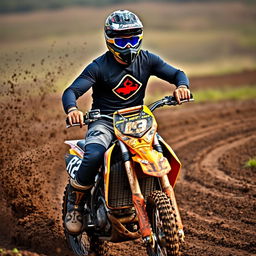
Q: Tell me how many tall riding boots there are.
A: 1